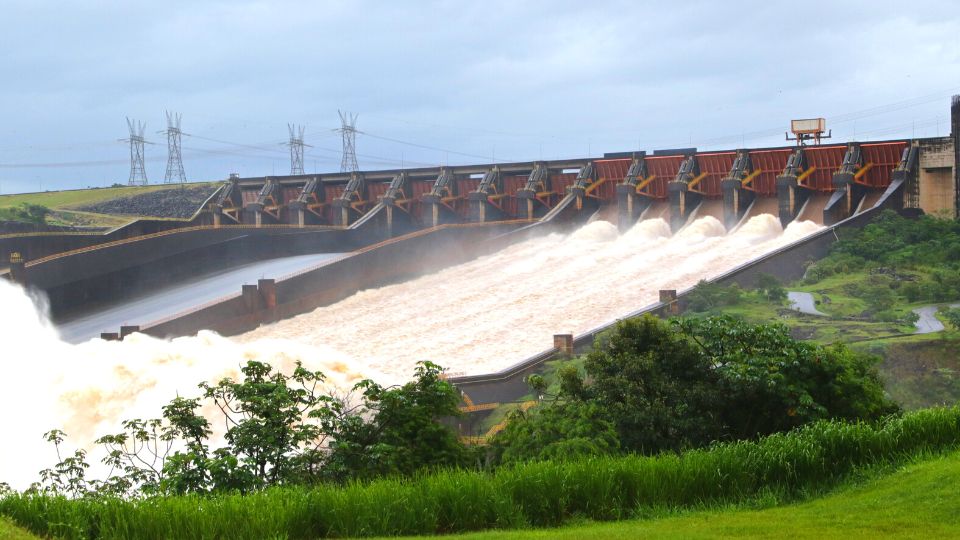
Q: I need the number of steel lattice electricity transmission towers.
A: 4